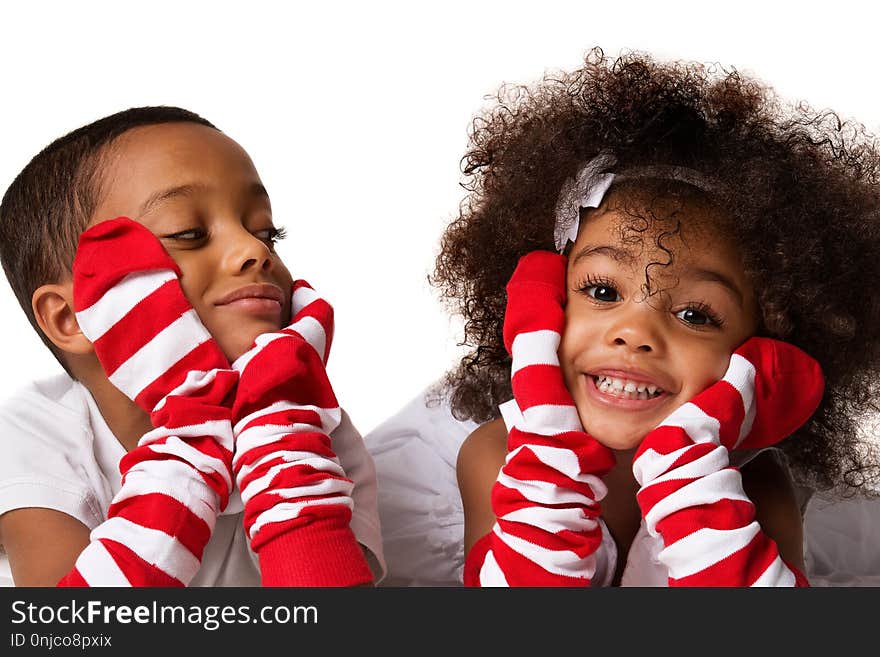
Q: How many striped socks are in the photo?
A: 4